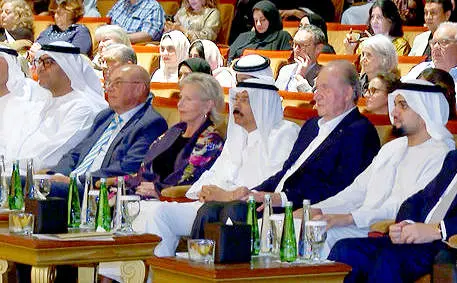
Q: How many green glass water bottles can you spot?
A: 5